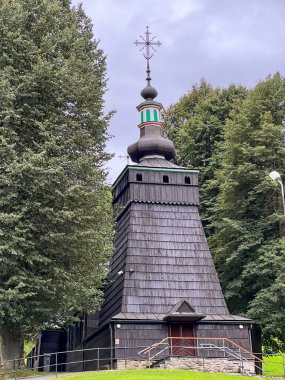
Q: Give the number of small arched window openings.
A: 3